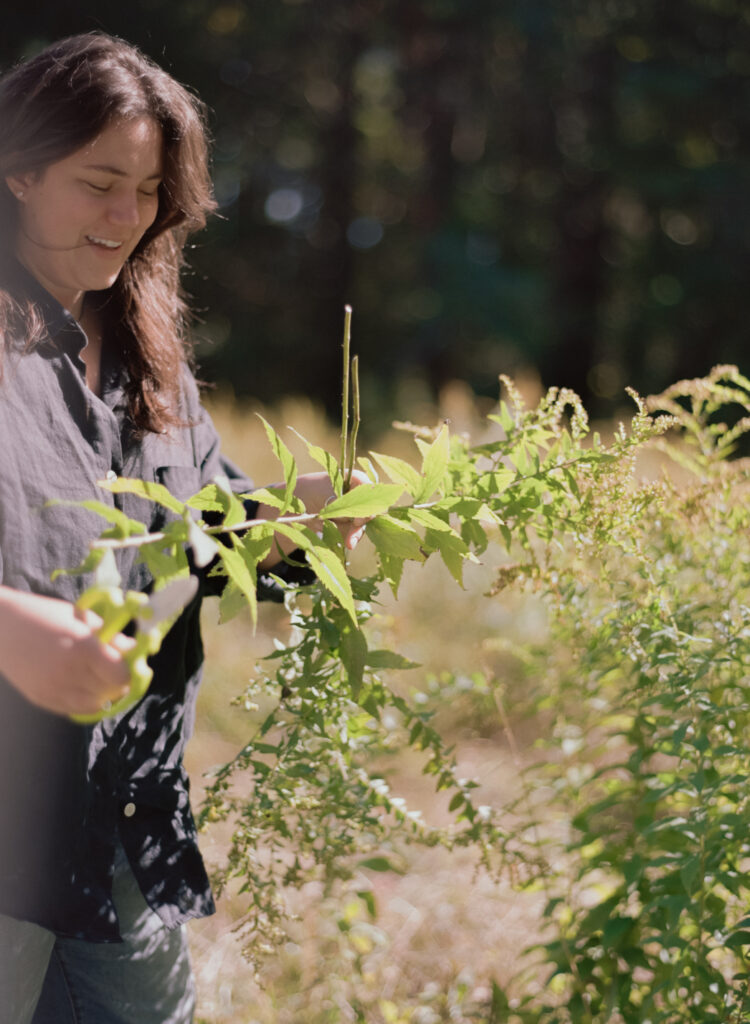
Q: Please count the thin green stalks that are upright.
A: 2